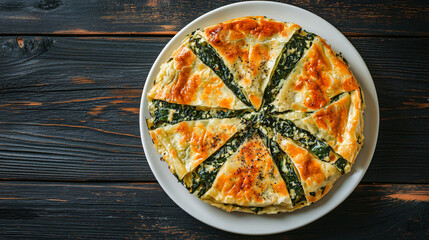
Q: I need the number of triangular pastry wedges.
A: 7